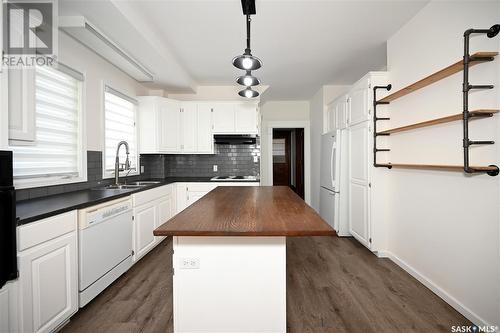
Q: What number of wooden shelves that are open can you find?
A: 3